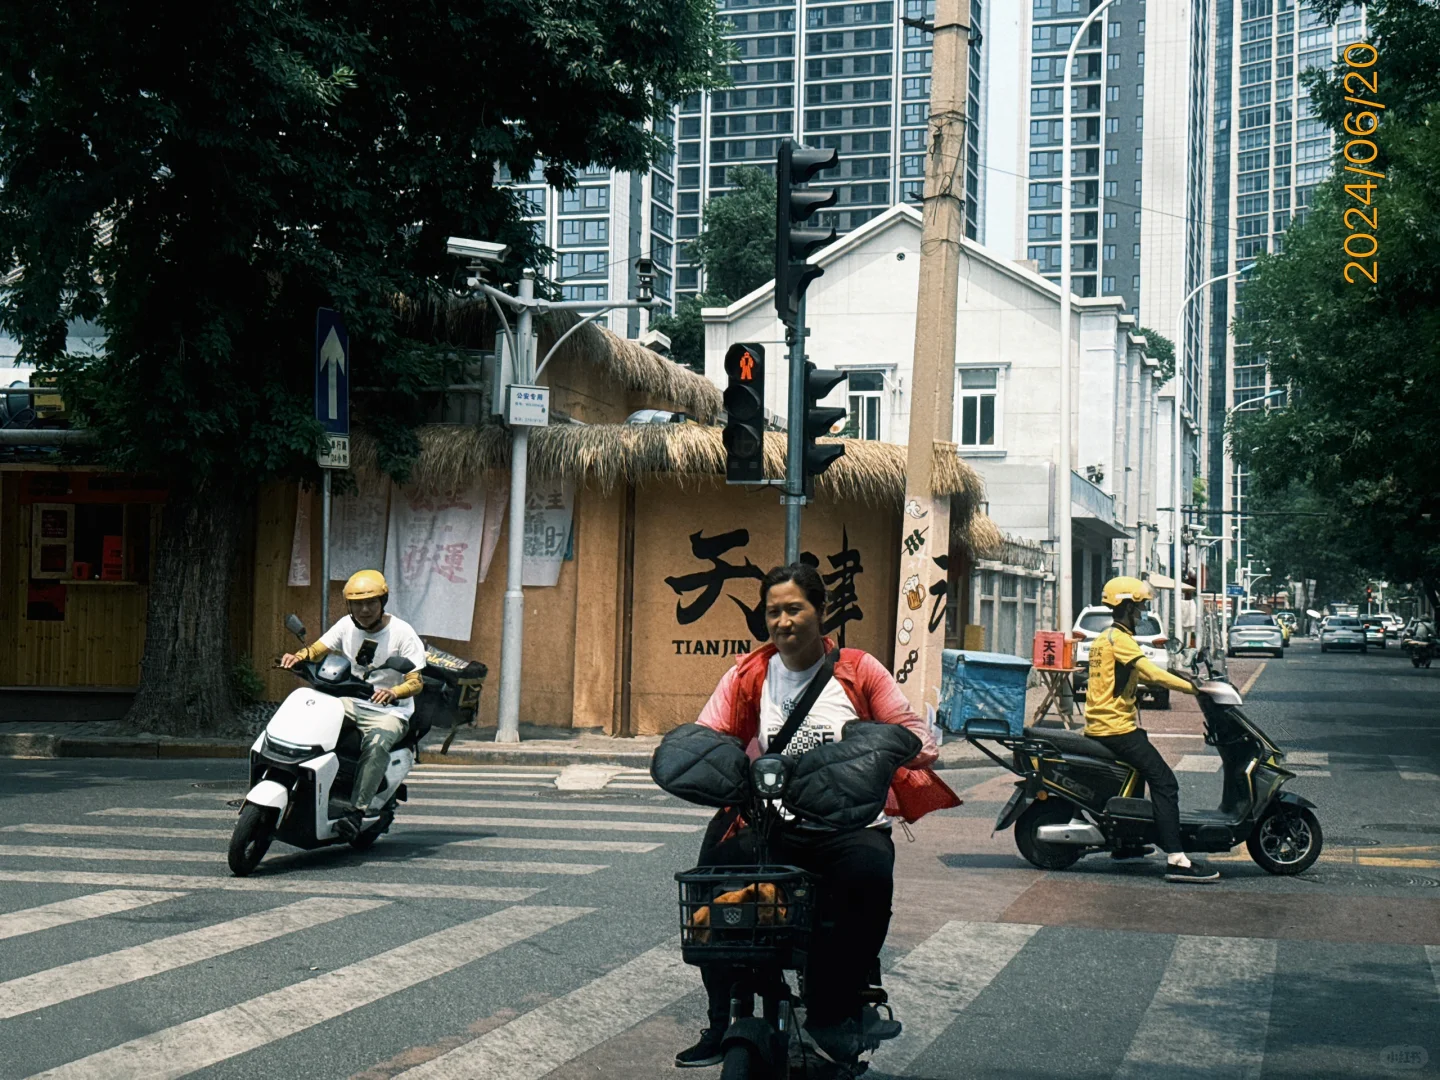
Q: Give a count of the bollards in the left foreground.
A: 0